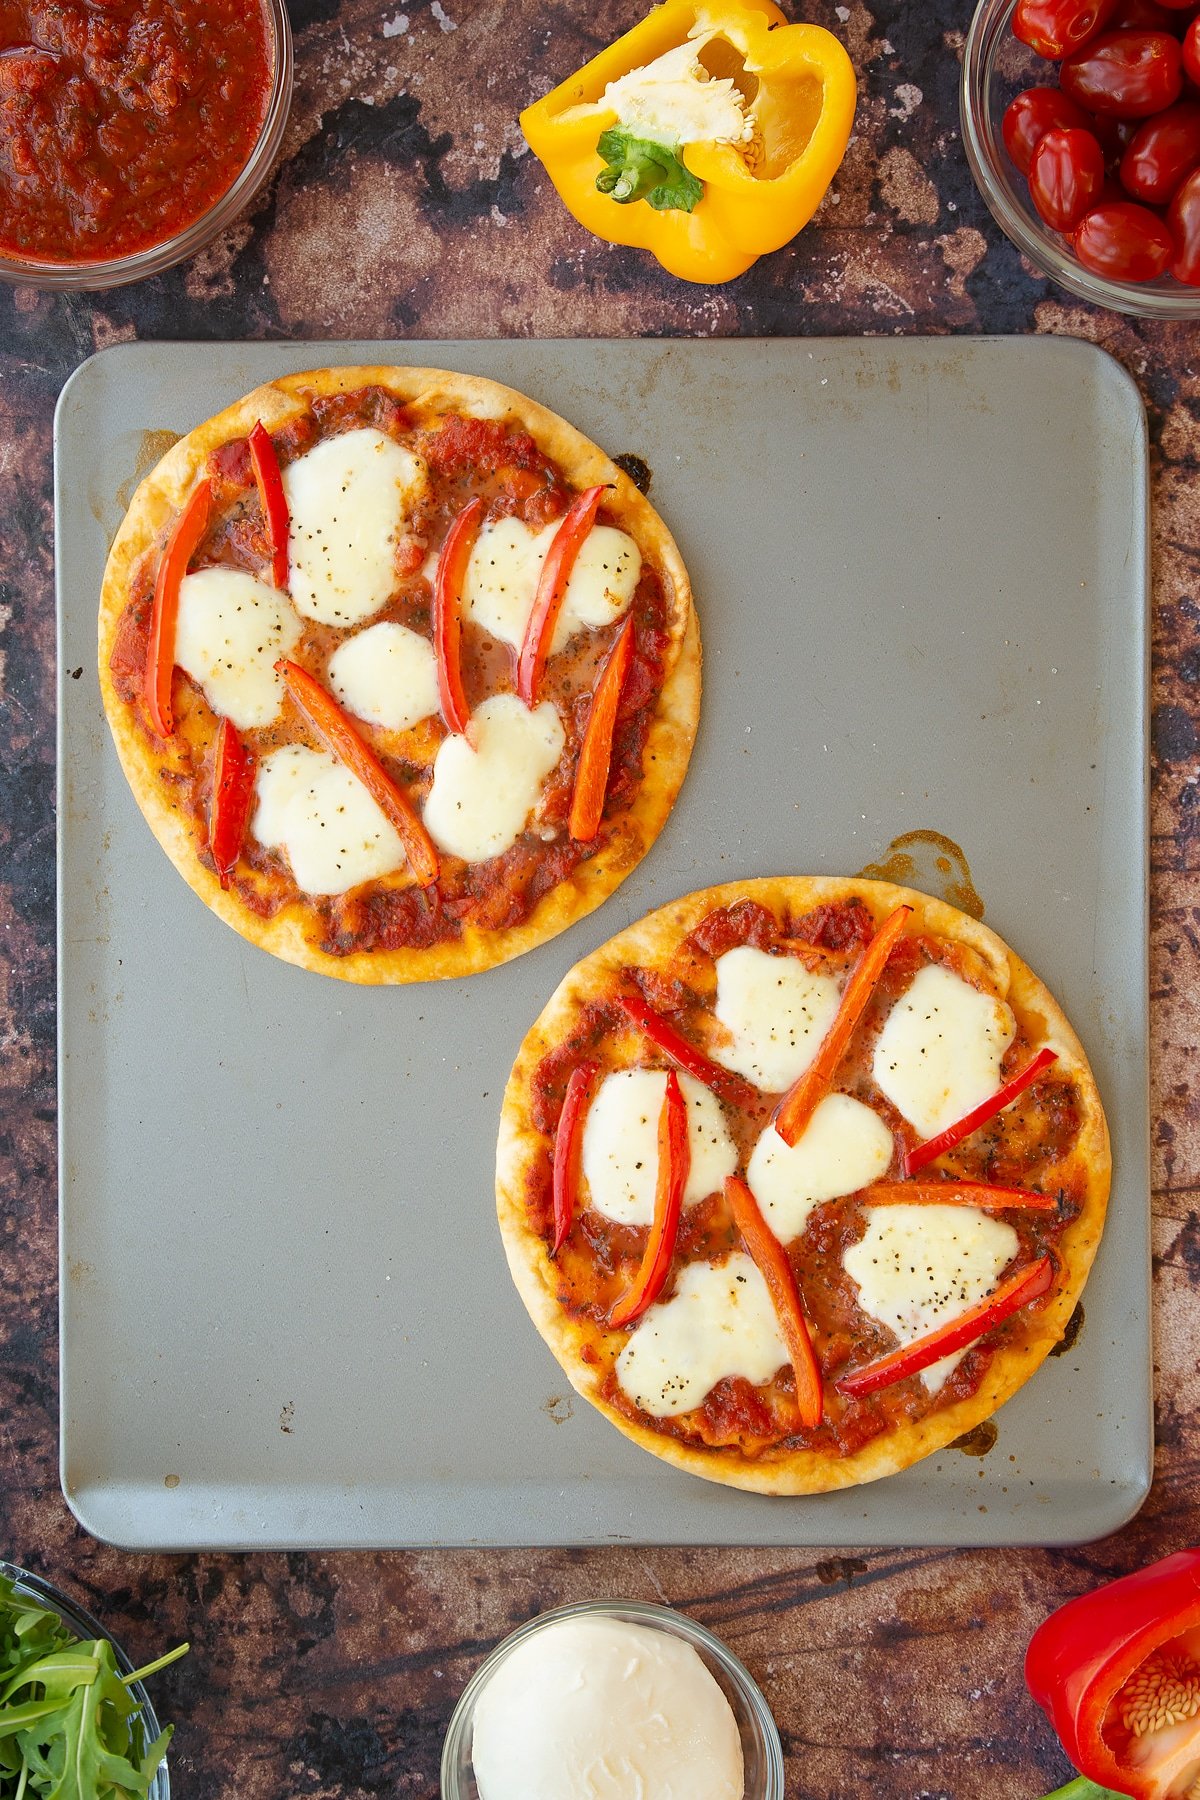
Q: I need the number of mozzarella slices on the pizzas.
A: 12